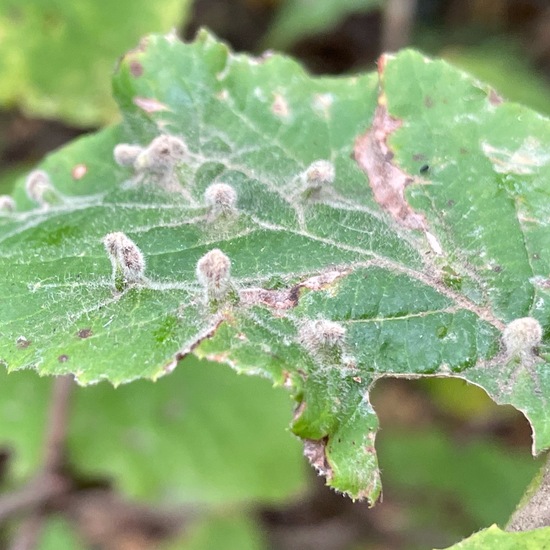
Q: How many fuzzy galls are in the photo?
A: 10